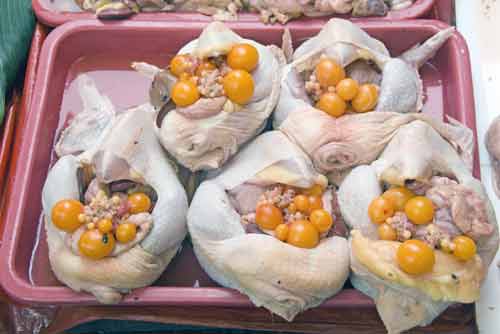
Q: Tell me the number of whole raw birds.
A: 5